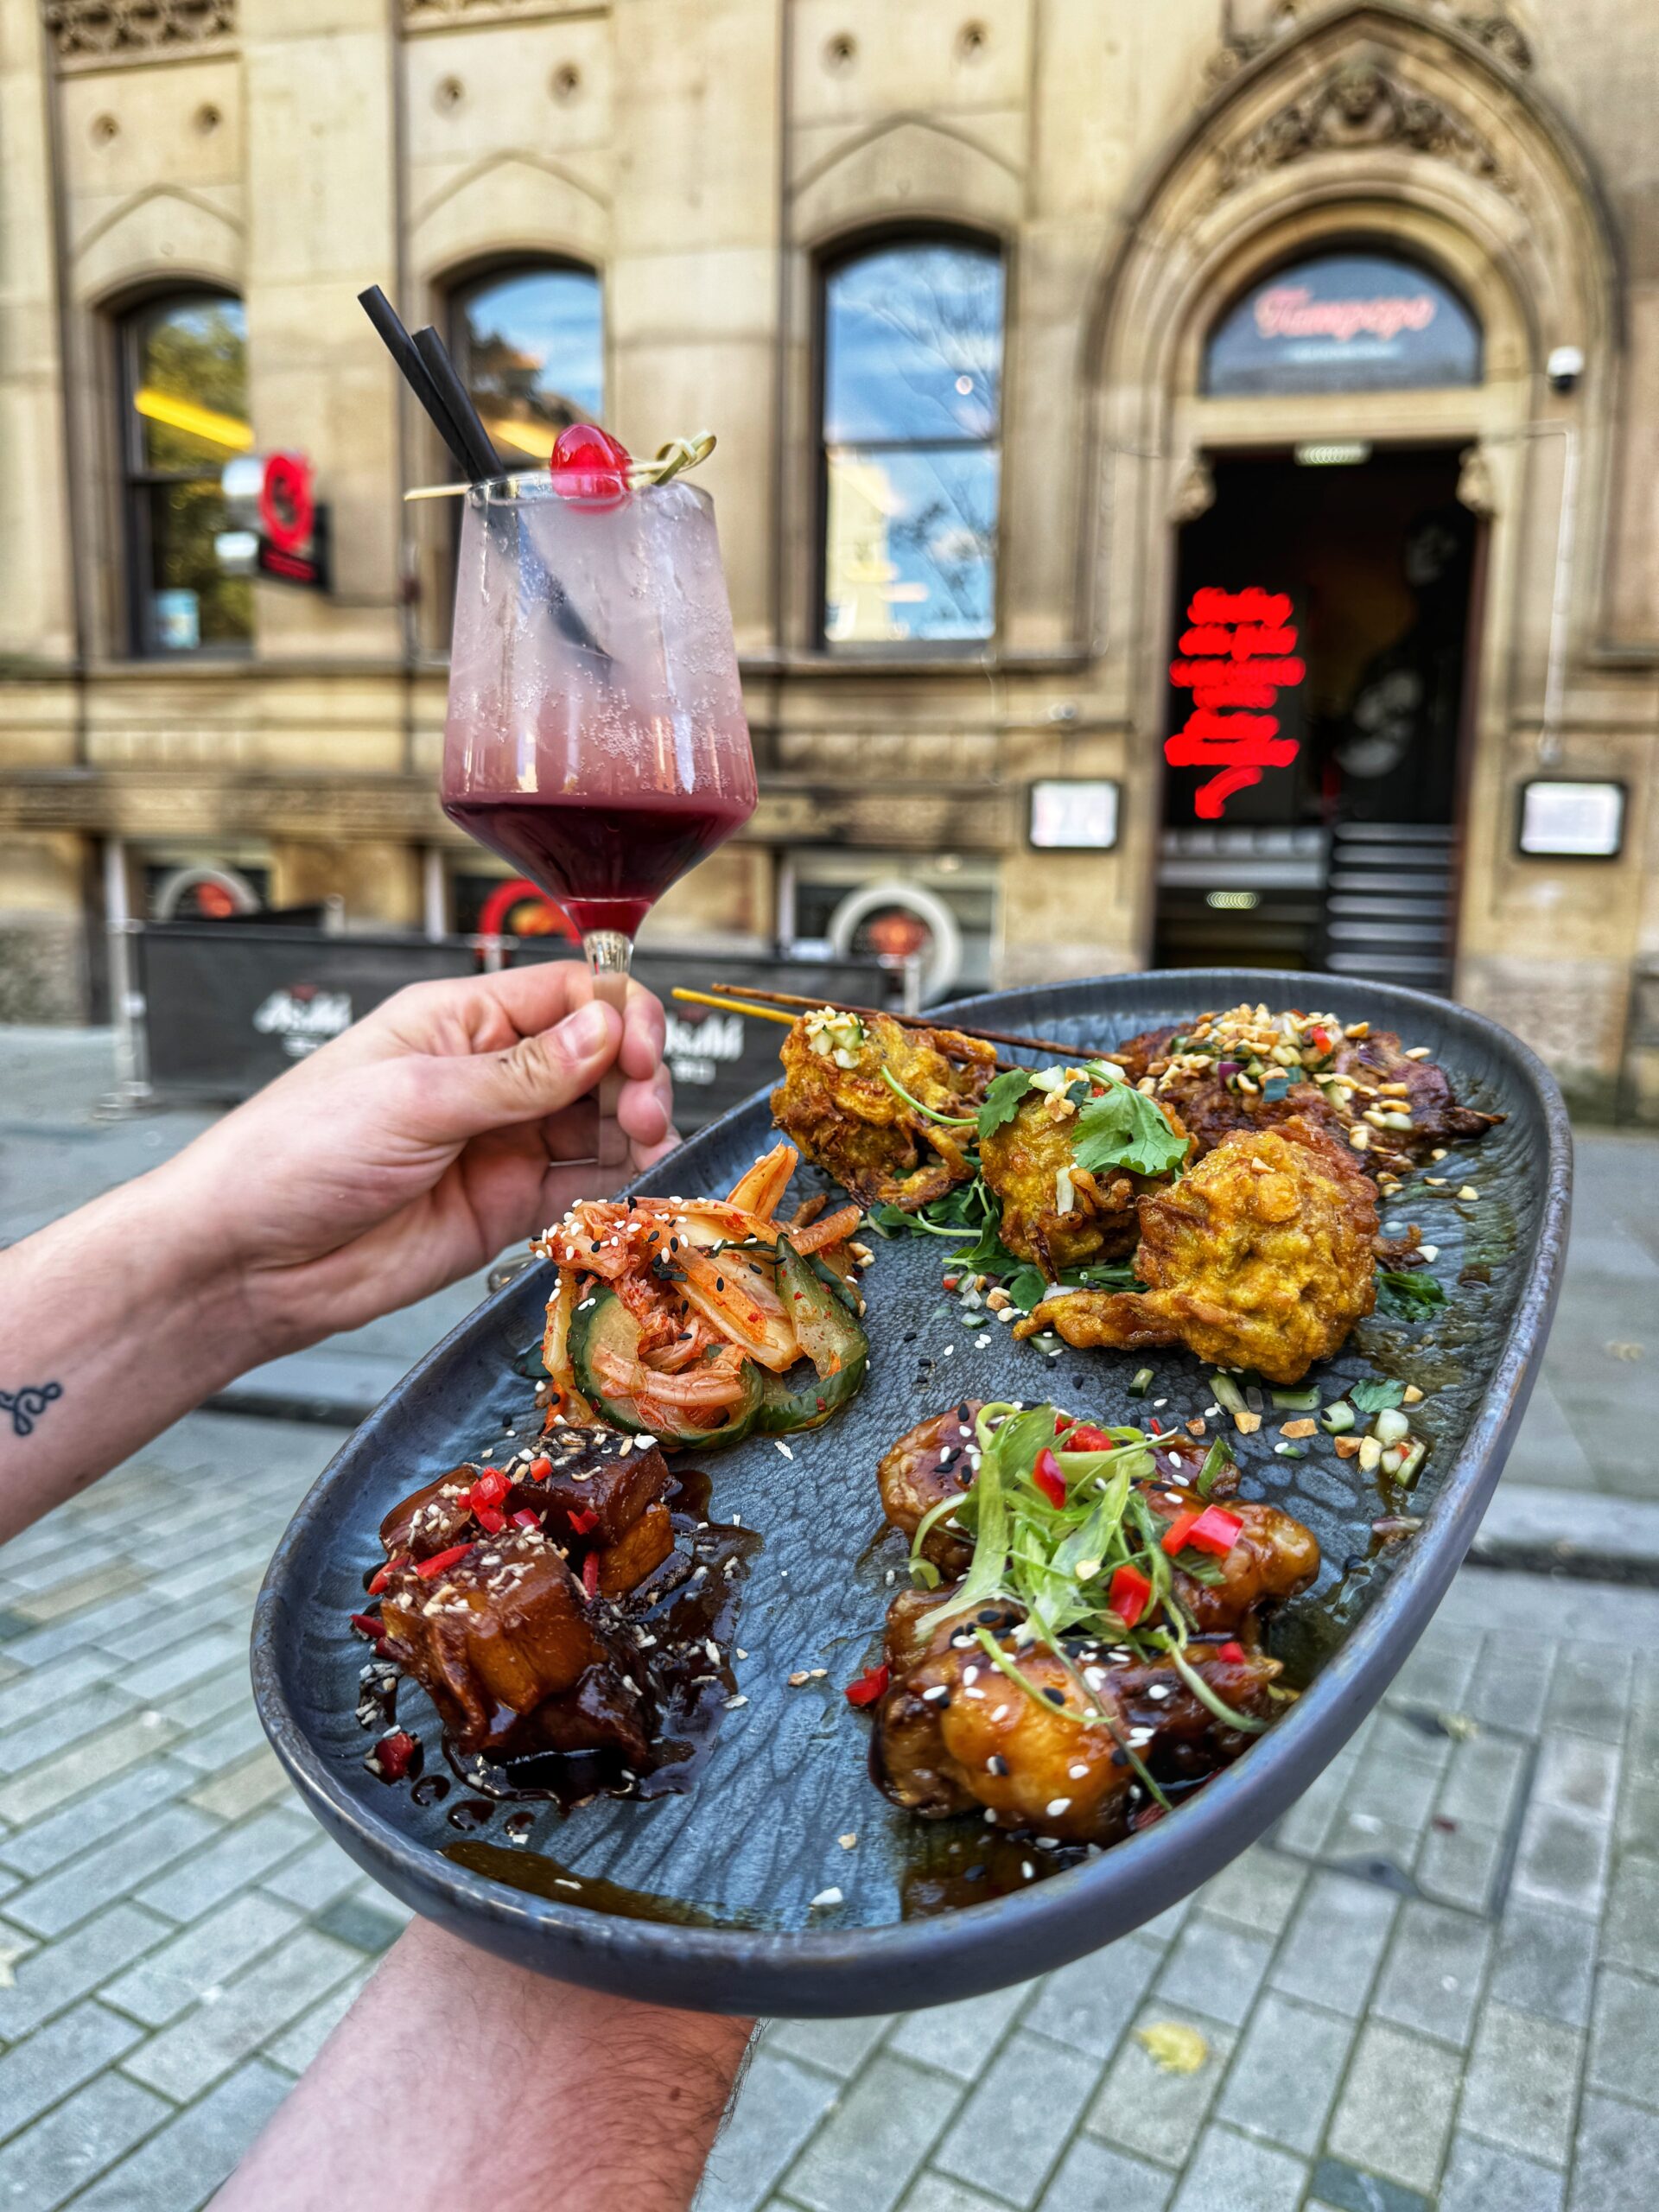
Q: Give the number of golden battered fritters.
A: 3